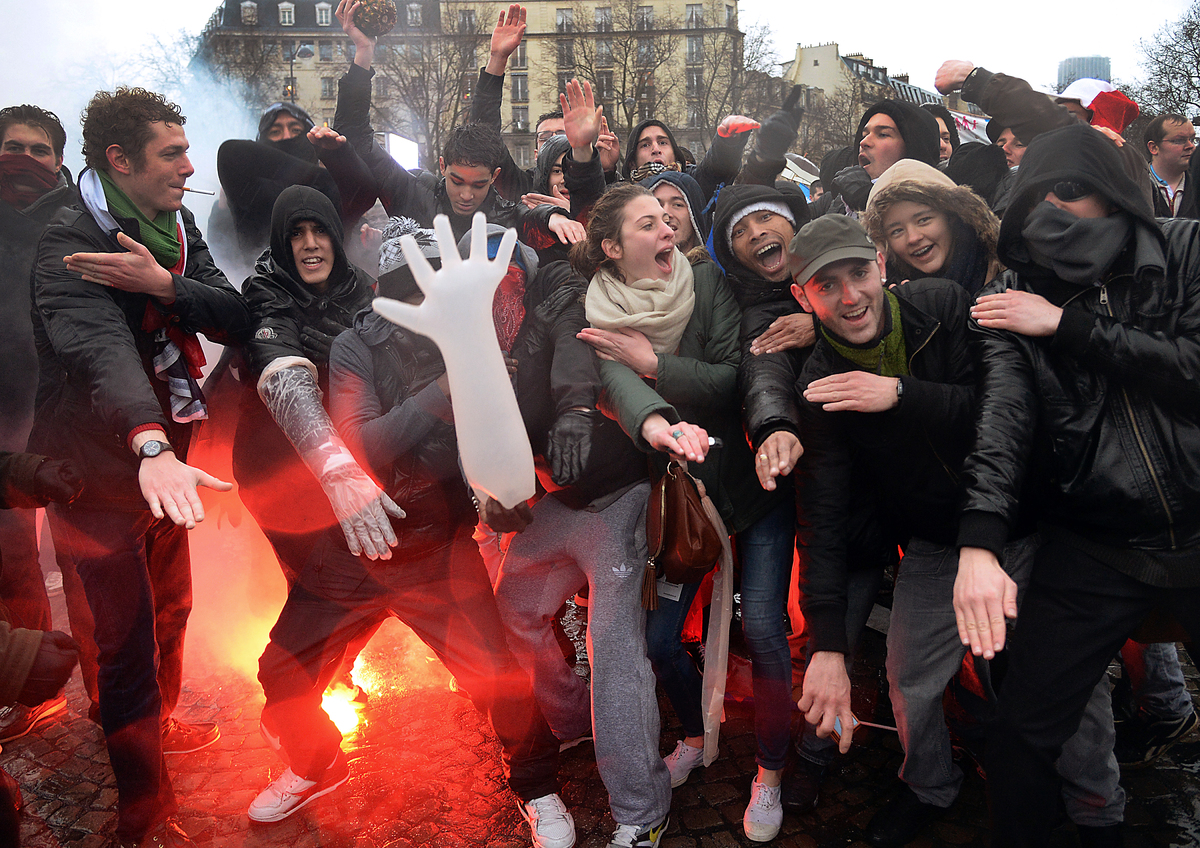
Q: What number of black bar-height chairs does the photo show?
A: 0